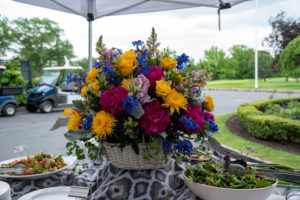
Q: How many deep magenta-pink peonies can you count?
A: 4